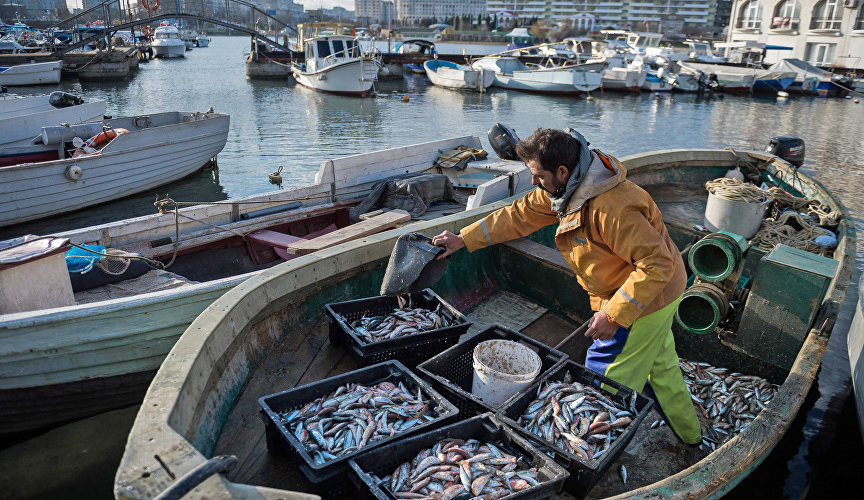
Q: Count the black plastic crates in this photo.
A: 5